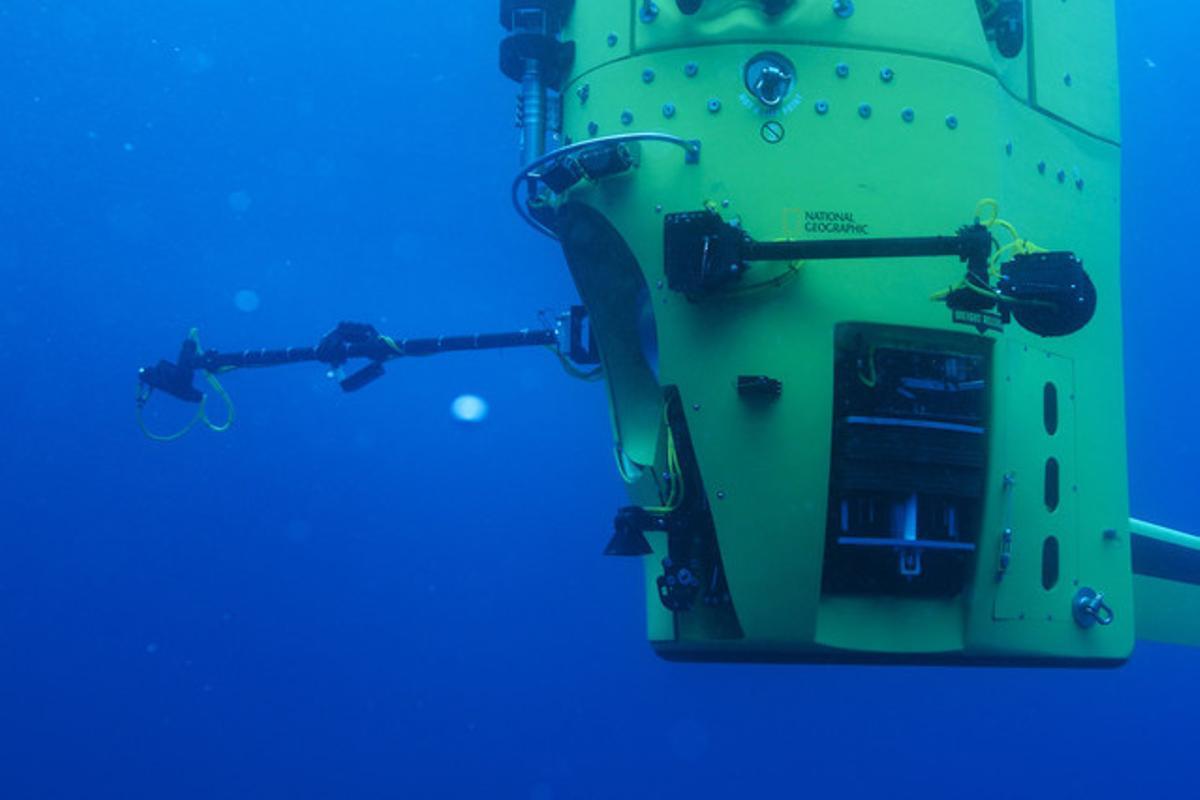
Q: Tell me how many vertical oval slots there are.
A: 3